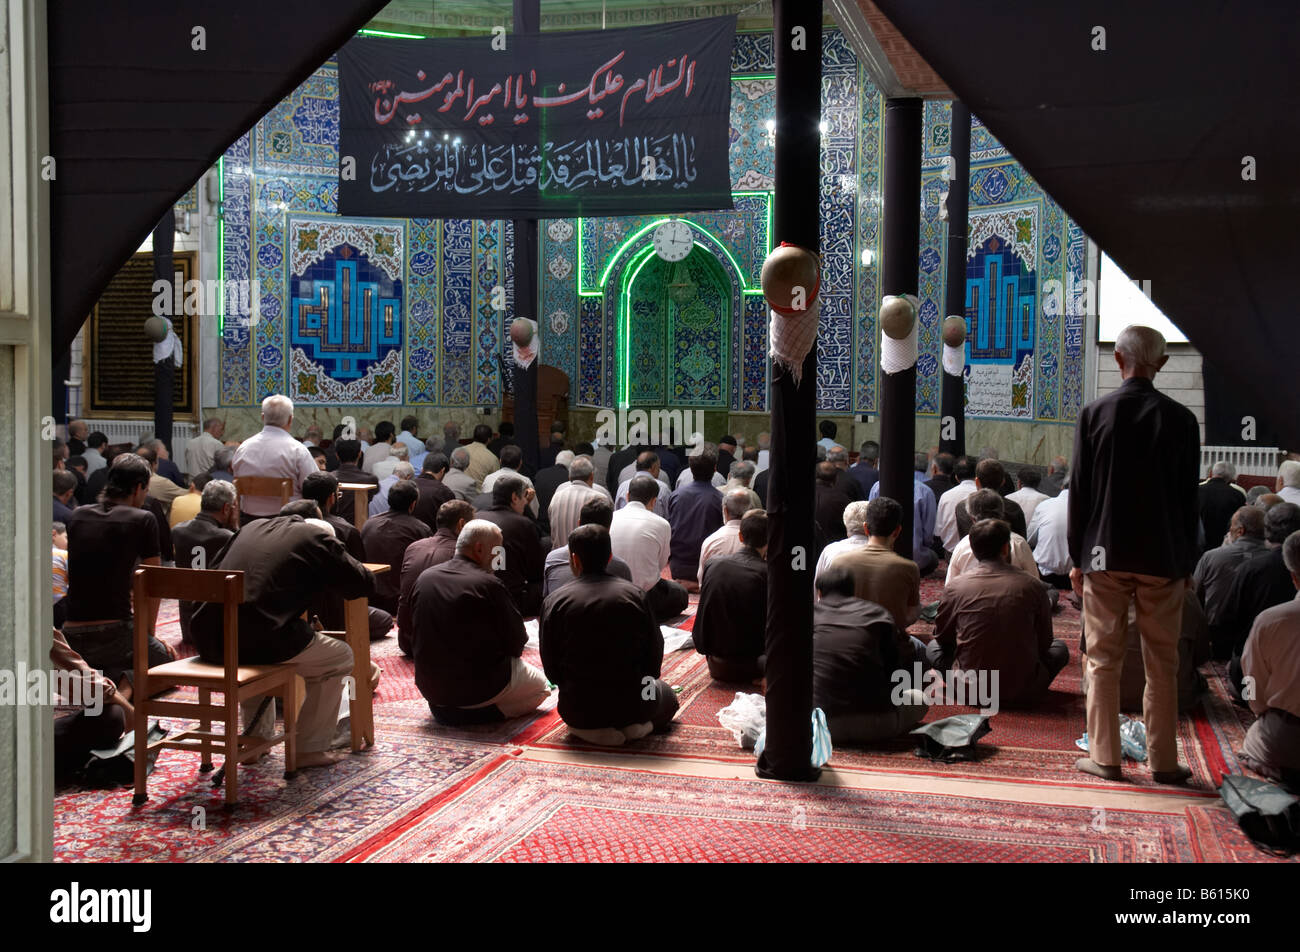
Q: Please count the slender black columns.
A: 5